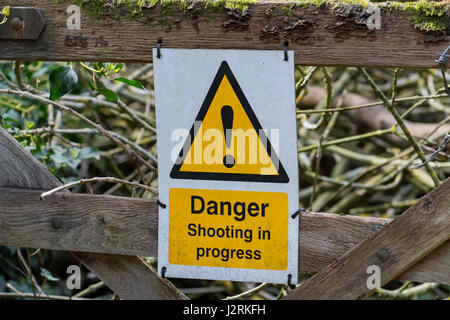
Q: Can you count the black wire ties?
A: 6